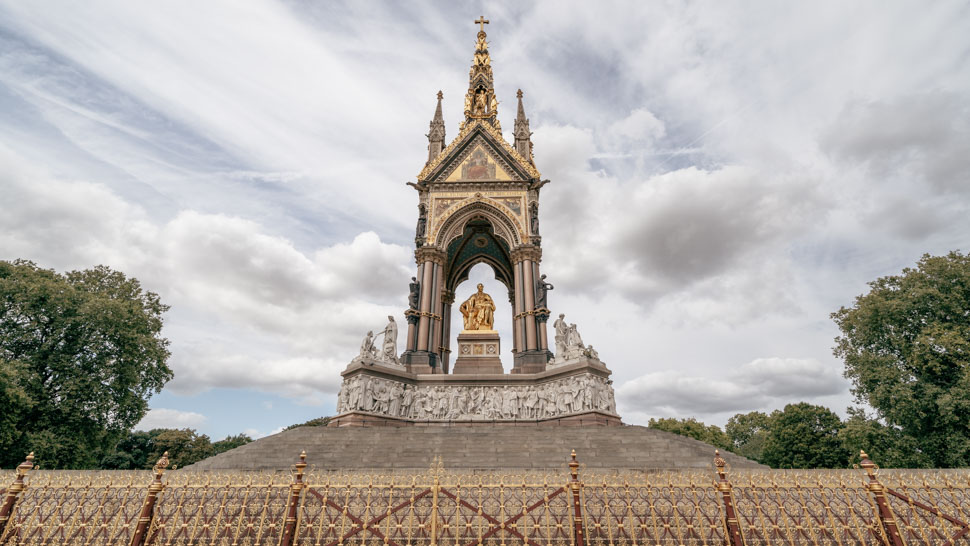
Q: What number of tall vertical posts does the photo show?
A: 6